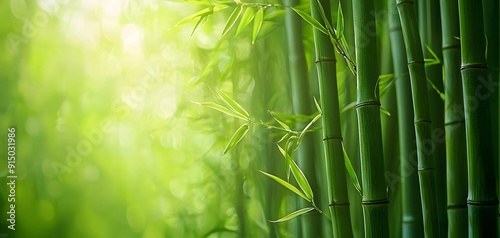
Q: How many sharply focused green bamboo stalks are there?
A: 5